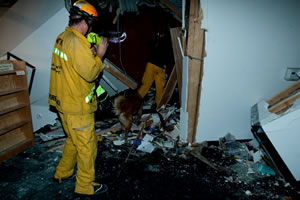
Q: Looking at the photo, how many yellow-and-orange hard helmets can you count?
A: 1